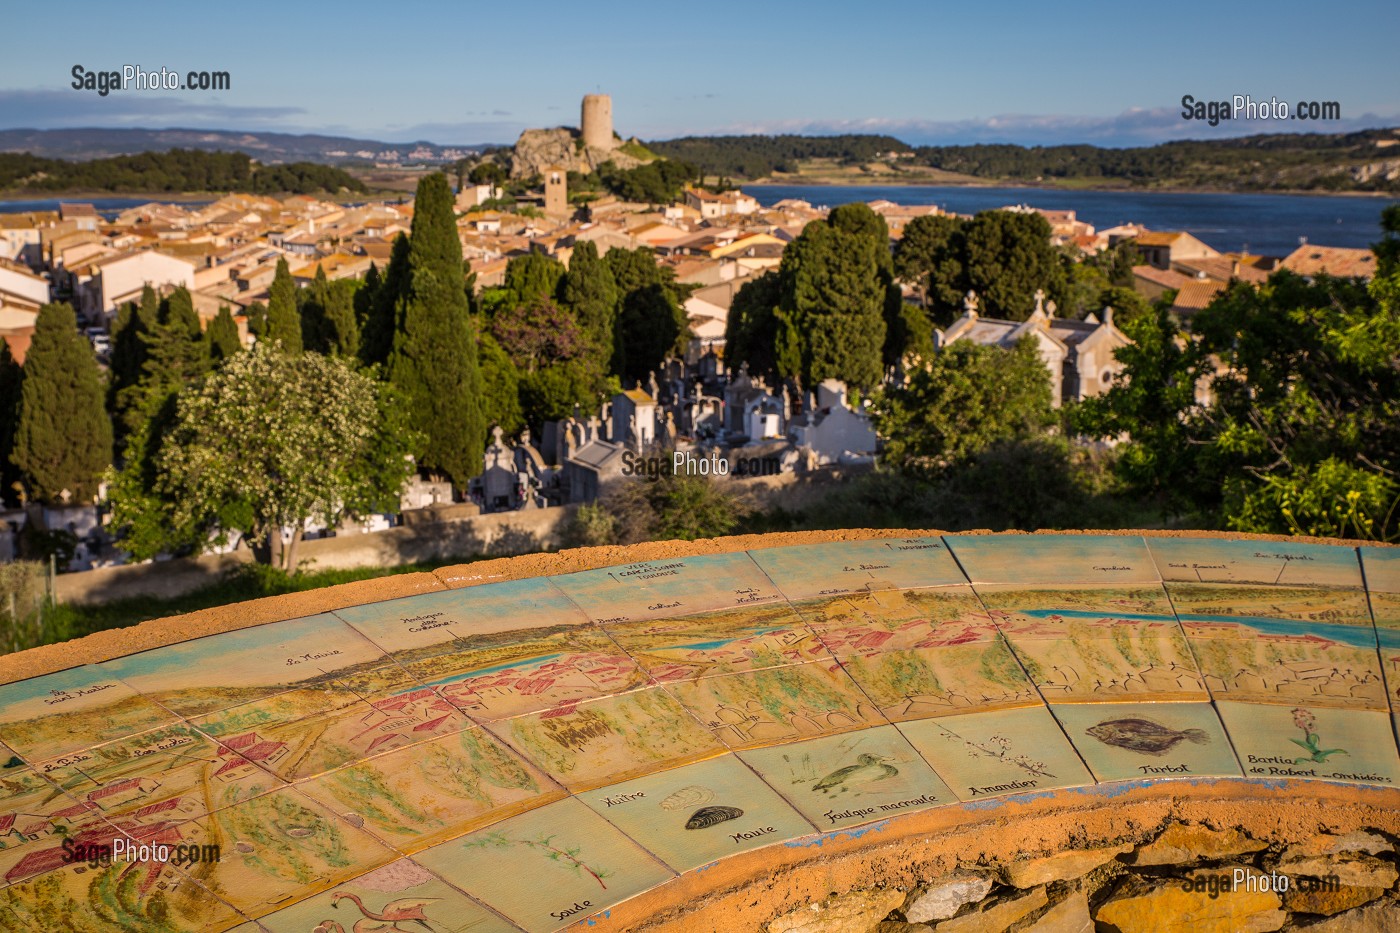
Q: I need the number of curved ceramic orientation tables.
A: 1